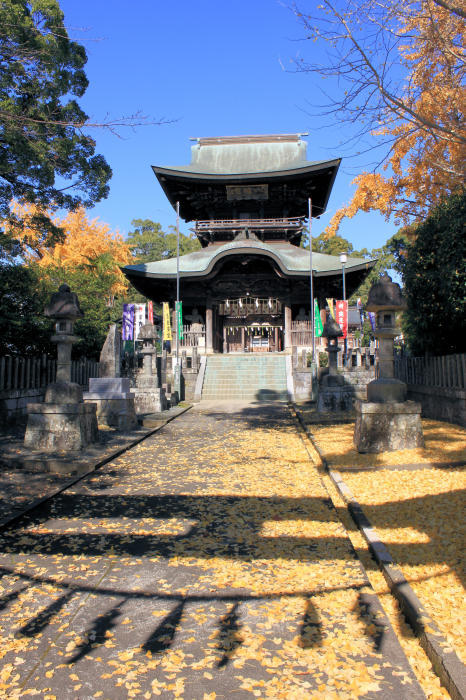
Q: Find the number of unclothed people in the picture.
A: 0